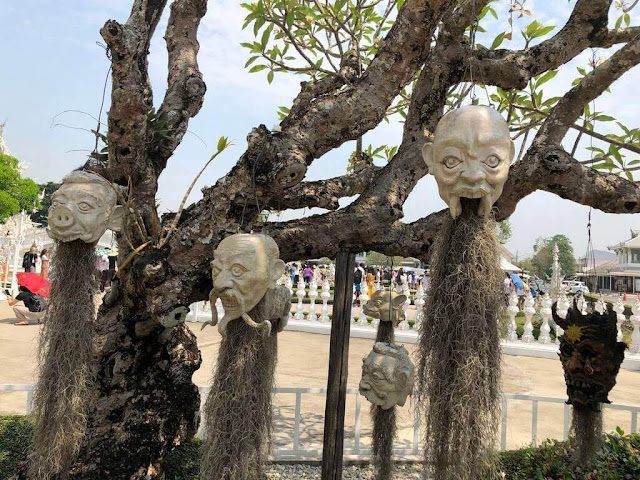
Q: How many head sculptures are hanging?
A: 6